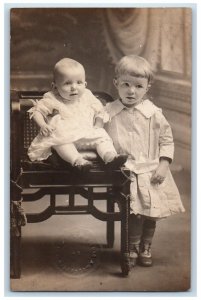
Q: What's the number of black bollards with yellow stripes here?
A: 0